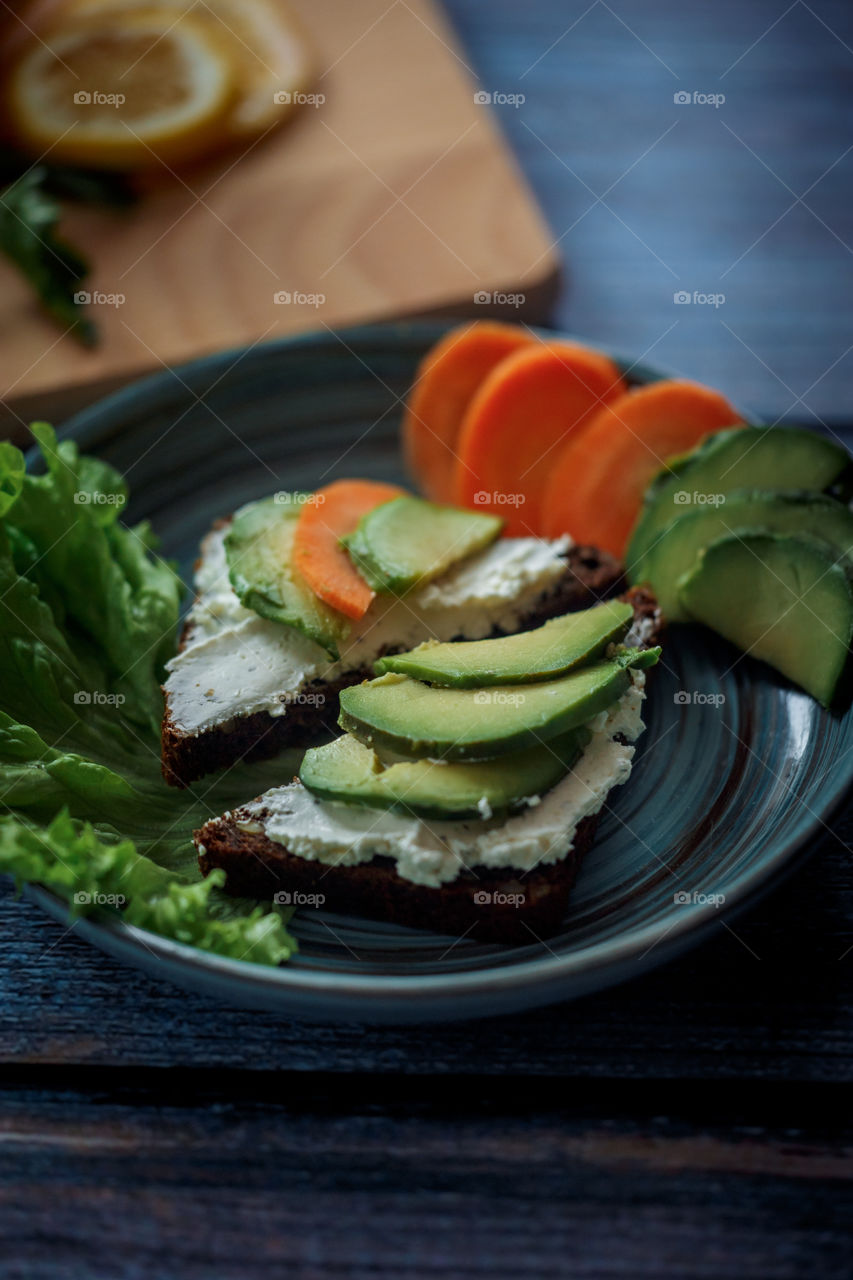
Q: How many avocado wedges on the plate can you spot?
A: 8